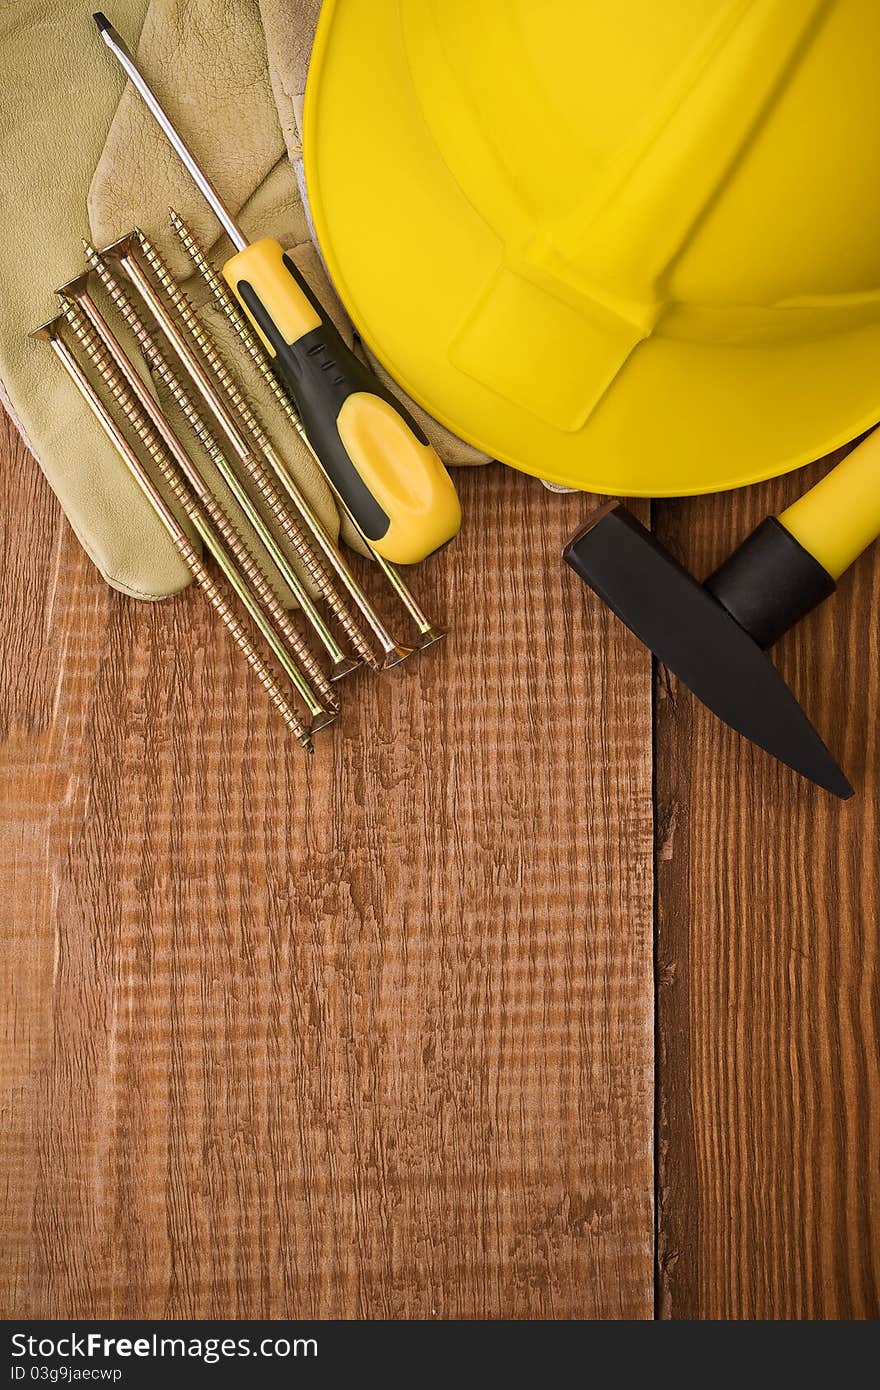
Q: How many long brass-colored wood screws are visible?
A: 7